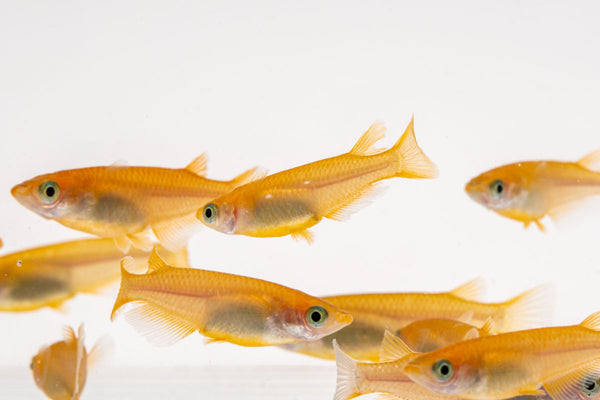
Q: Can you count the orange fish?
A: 10